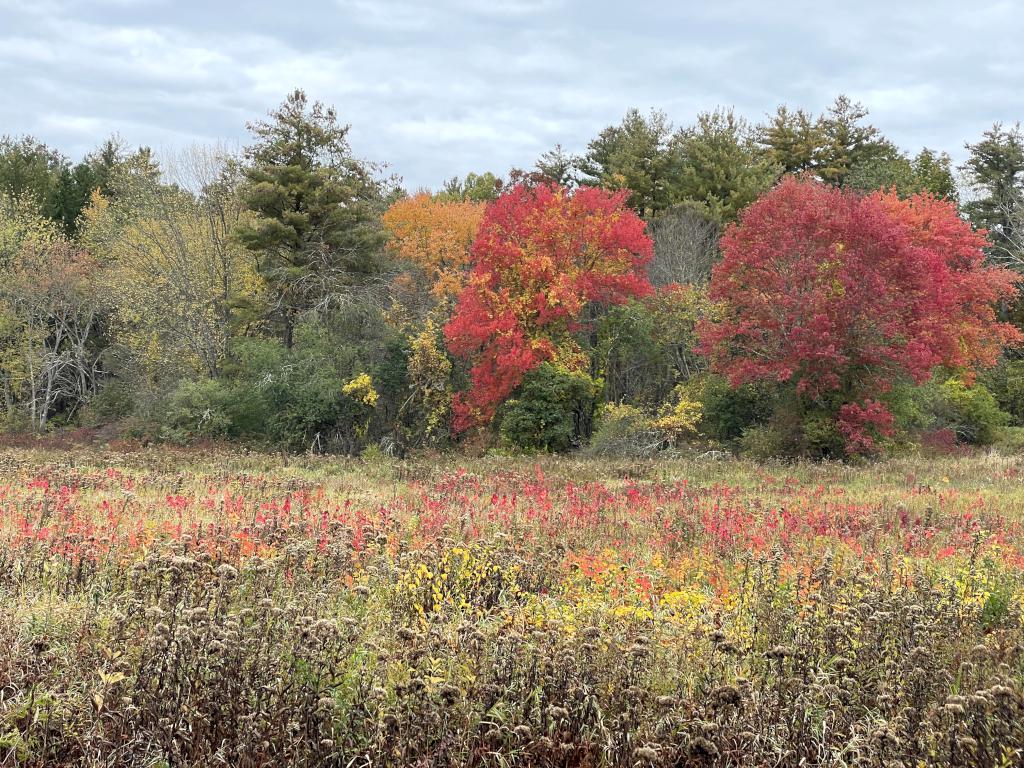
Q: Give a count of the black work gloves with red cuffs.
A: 0